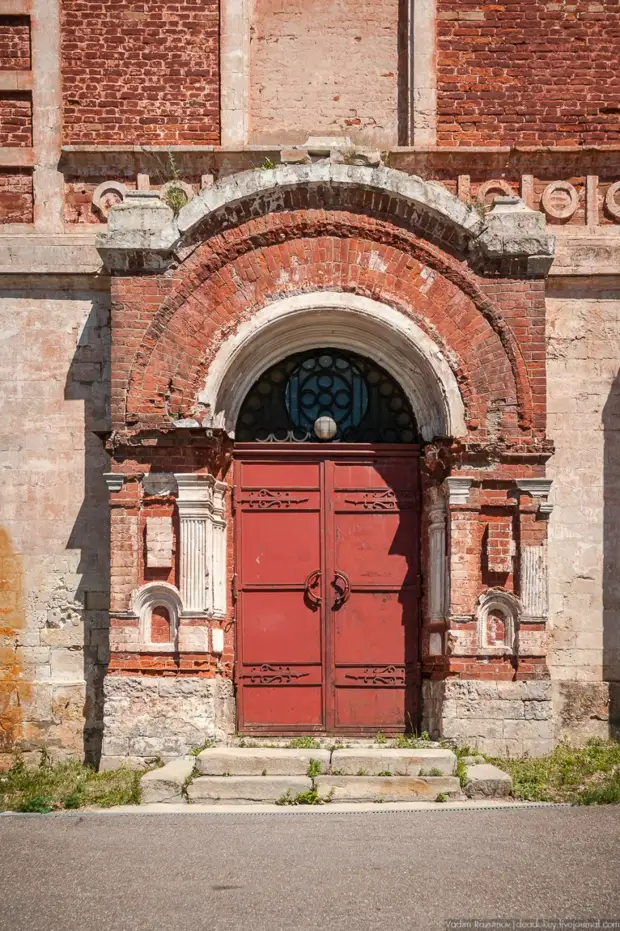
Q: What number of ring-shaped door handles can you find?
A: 2